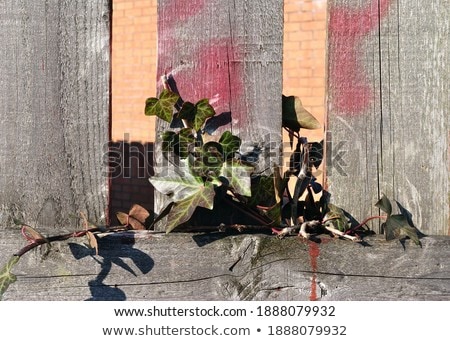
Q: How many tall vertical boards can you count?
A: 3